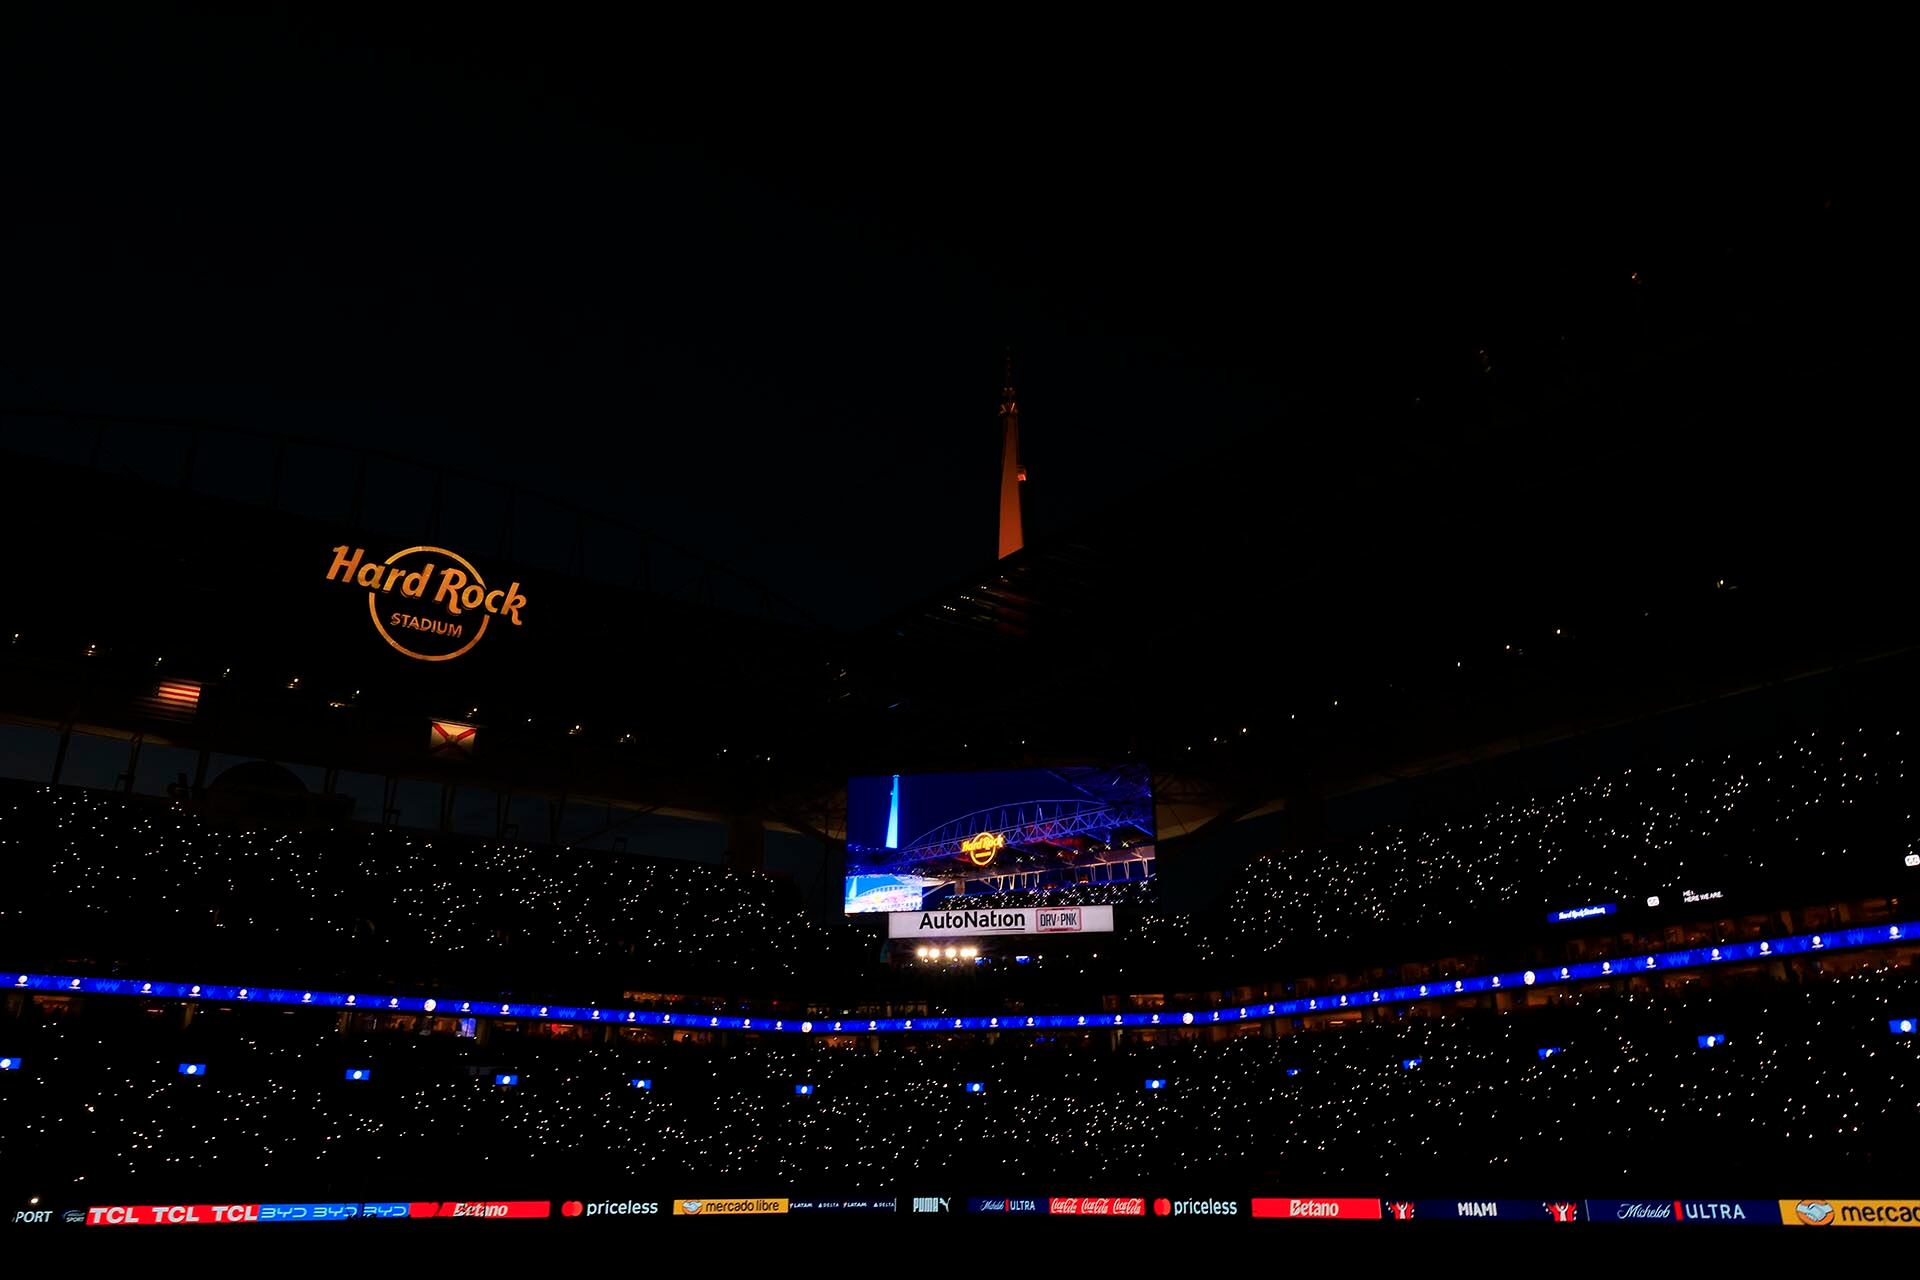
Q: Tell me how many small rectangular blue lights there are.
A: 13